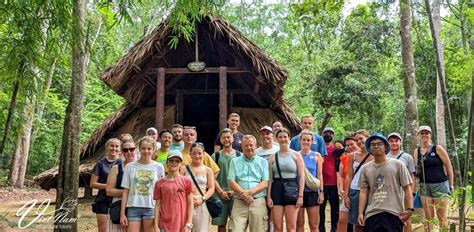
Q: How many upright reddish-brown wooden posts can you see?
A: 2